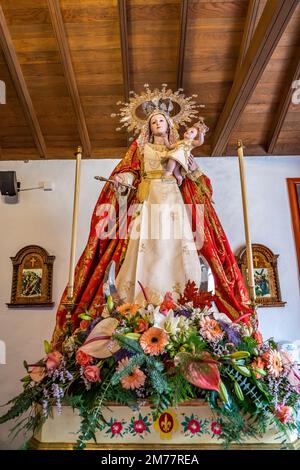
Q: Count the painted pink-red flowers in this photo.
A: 4